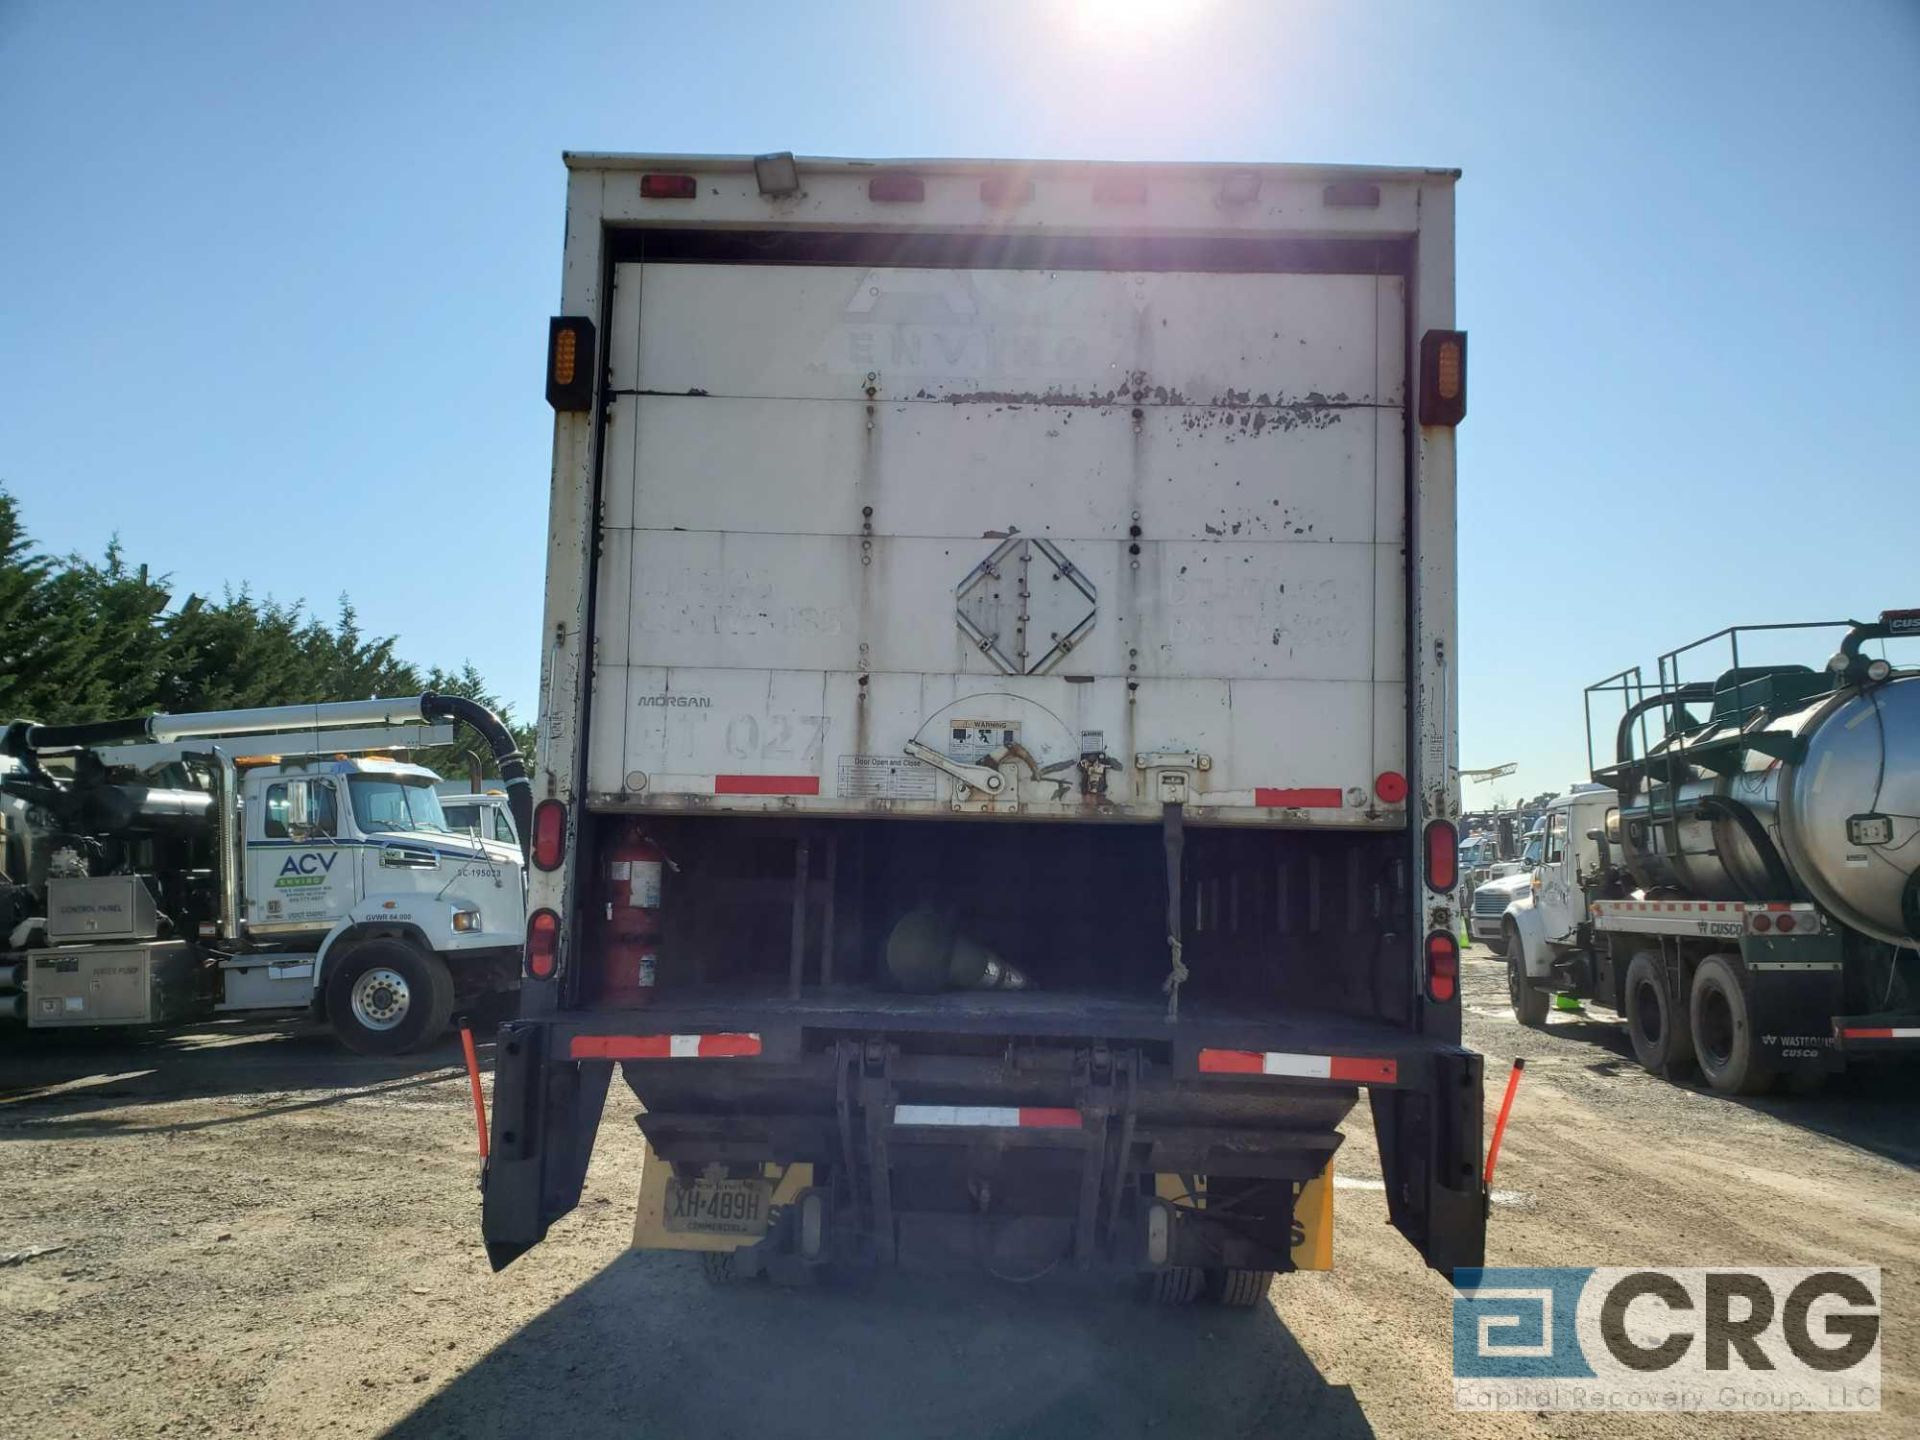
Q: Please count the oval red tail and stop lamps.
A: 4